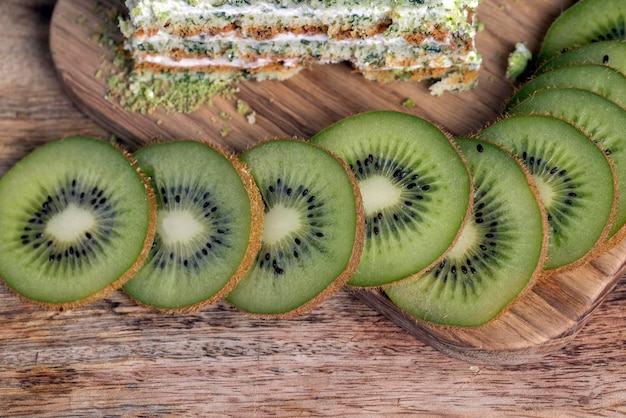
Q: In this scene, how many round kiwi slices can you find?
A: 10